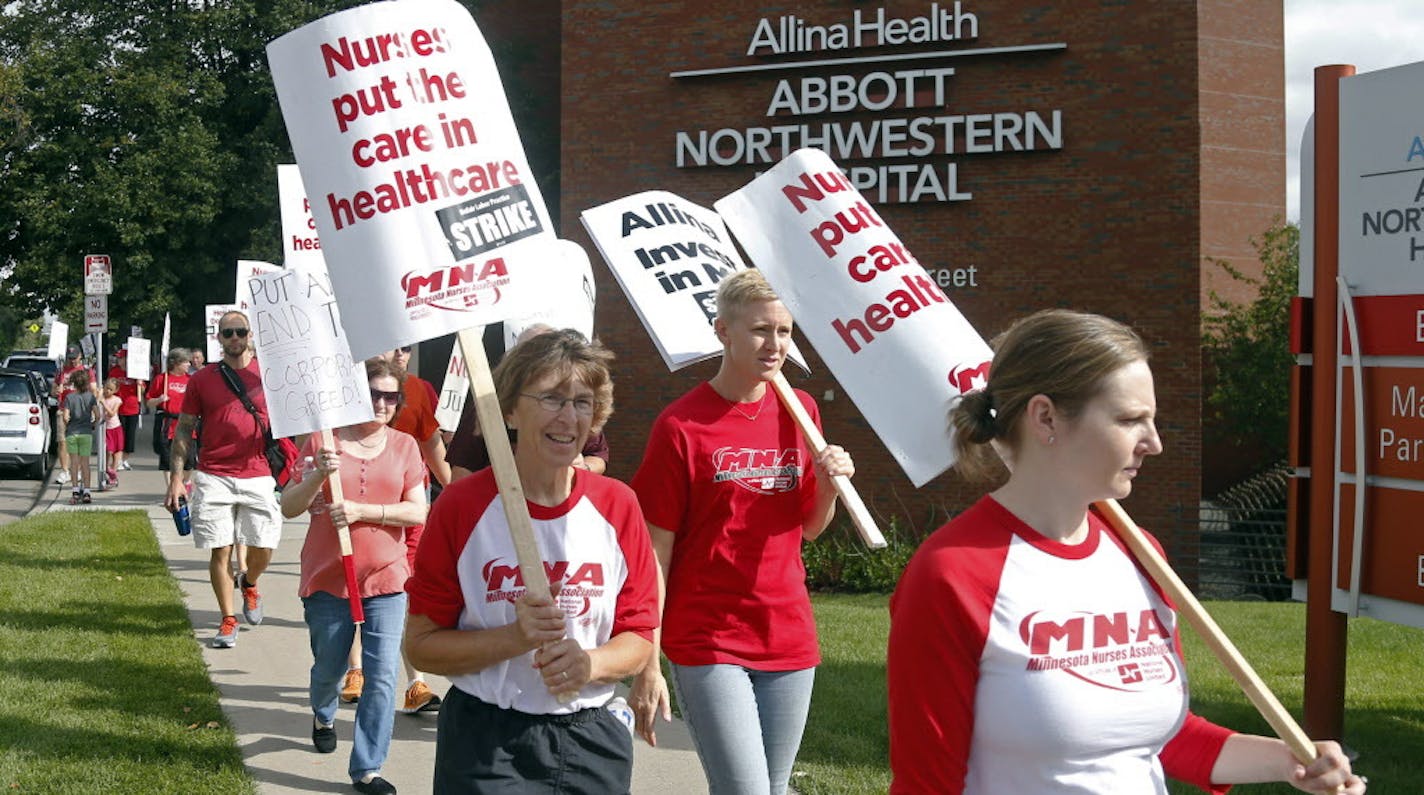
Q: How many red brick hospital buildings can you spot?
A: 1